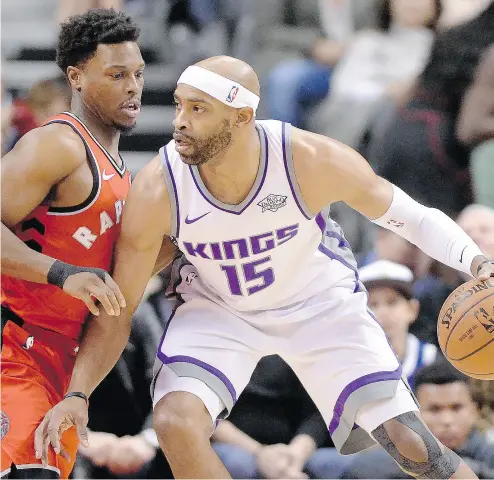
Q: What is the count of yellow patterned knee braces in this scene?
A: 0